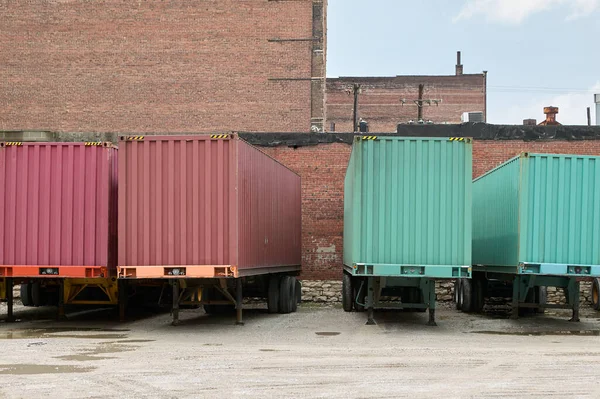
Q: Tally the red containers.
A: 2